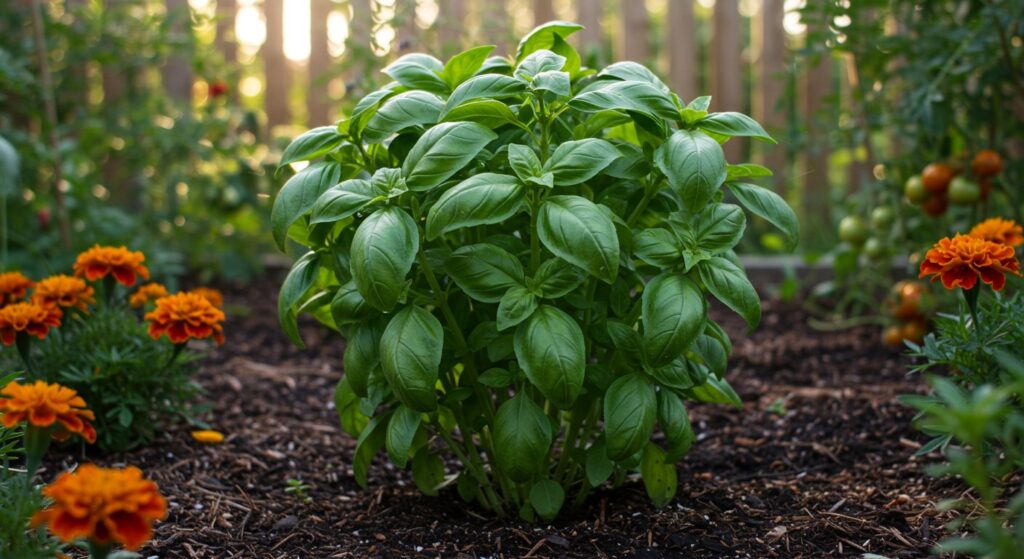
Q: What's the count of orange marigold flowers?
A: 11